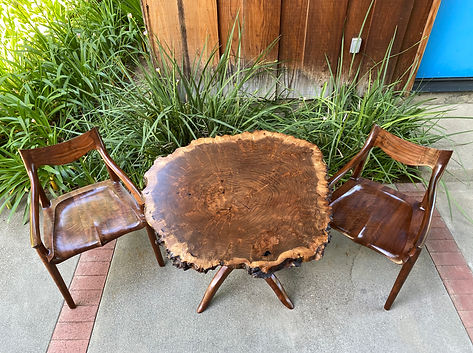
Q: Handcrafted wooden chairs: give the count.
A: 2